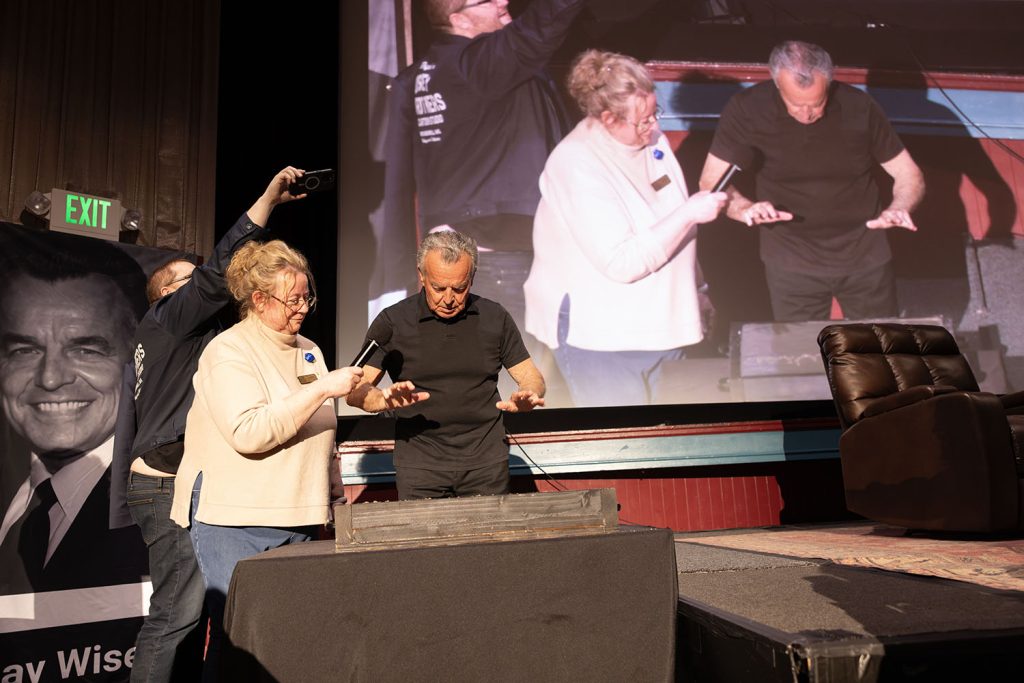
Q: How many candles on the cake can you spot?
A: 0